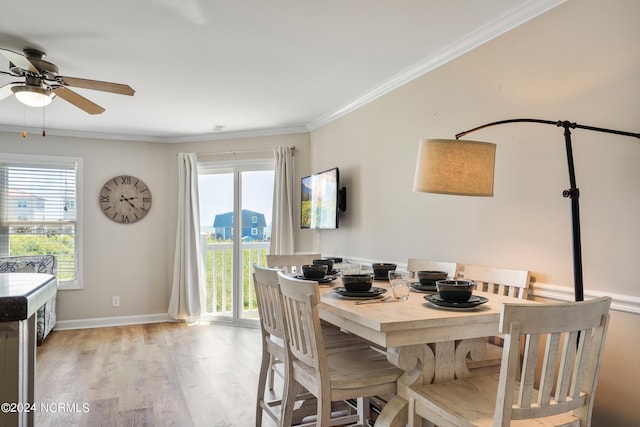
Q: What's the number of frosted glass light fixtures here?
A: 1